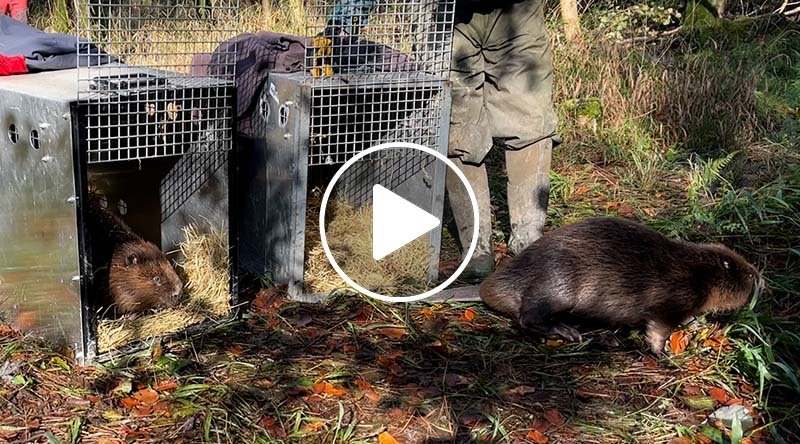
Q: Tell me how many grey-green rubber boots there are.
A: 2